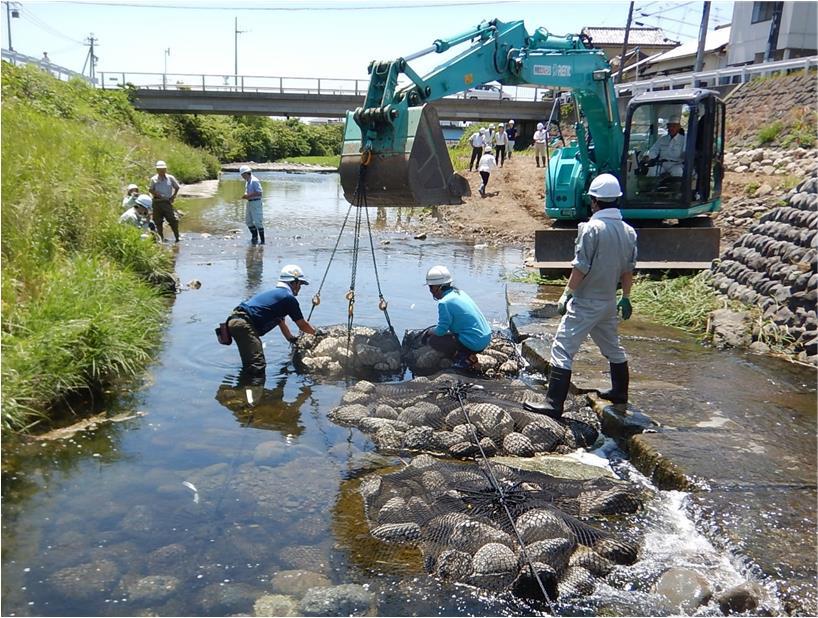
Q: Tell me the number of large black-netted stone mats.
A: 4